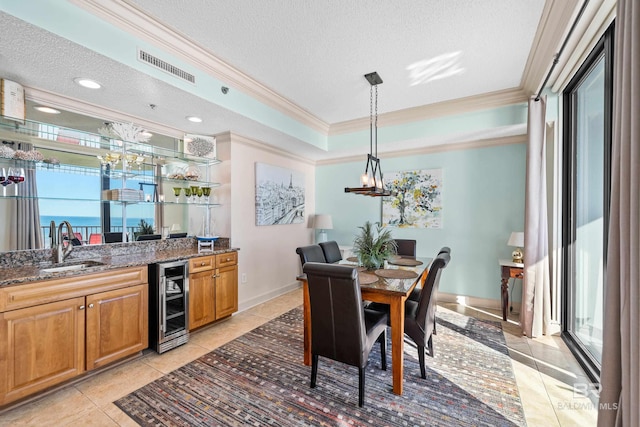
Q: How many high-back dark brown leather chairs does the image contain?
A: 6